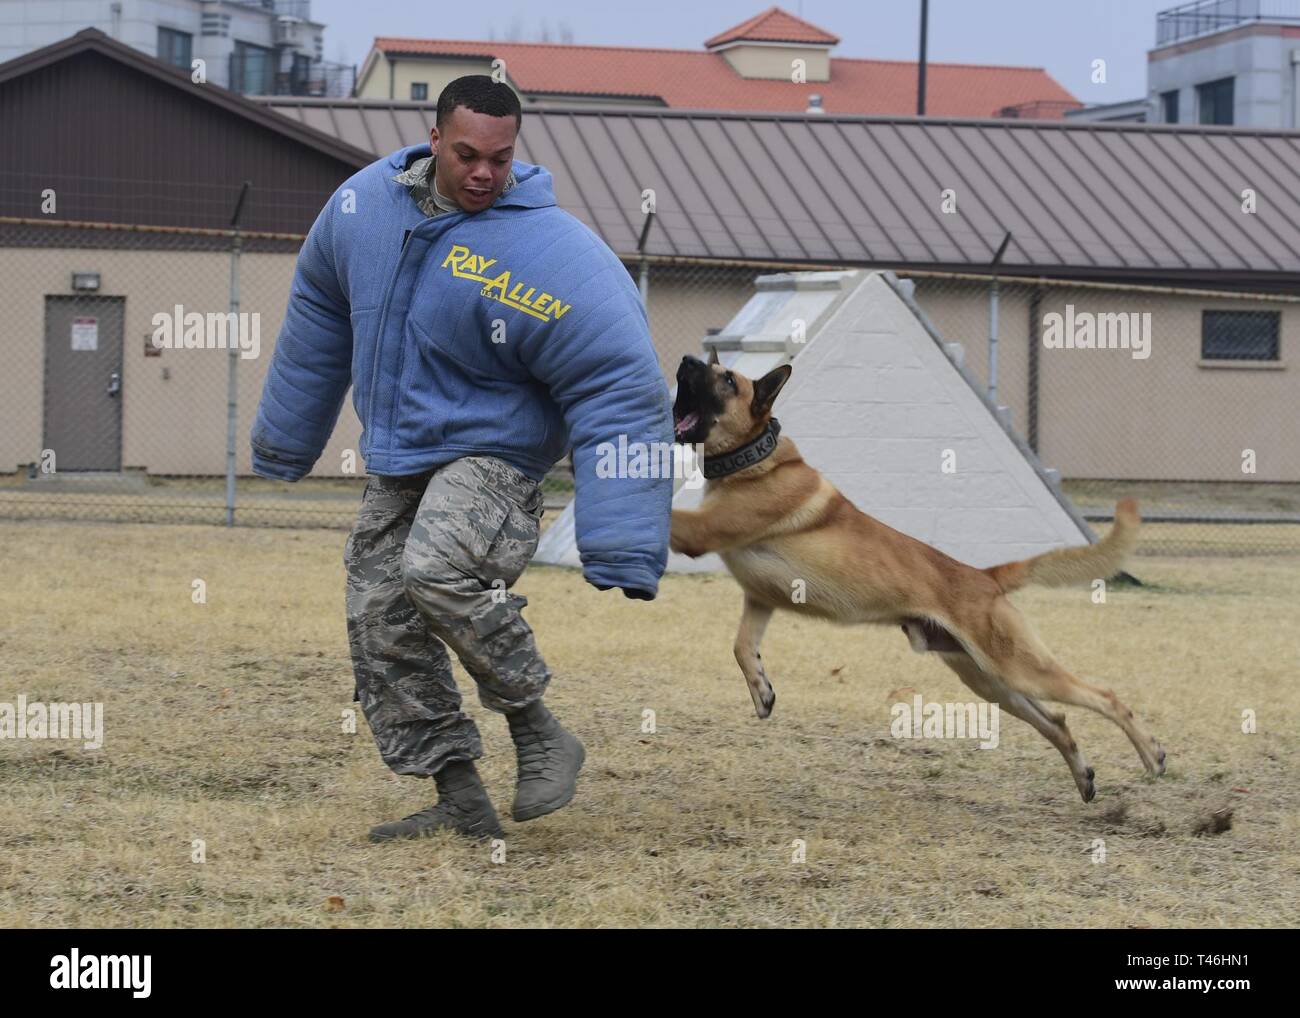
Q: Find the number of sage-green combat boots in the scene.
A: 2